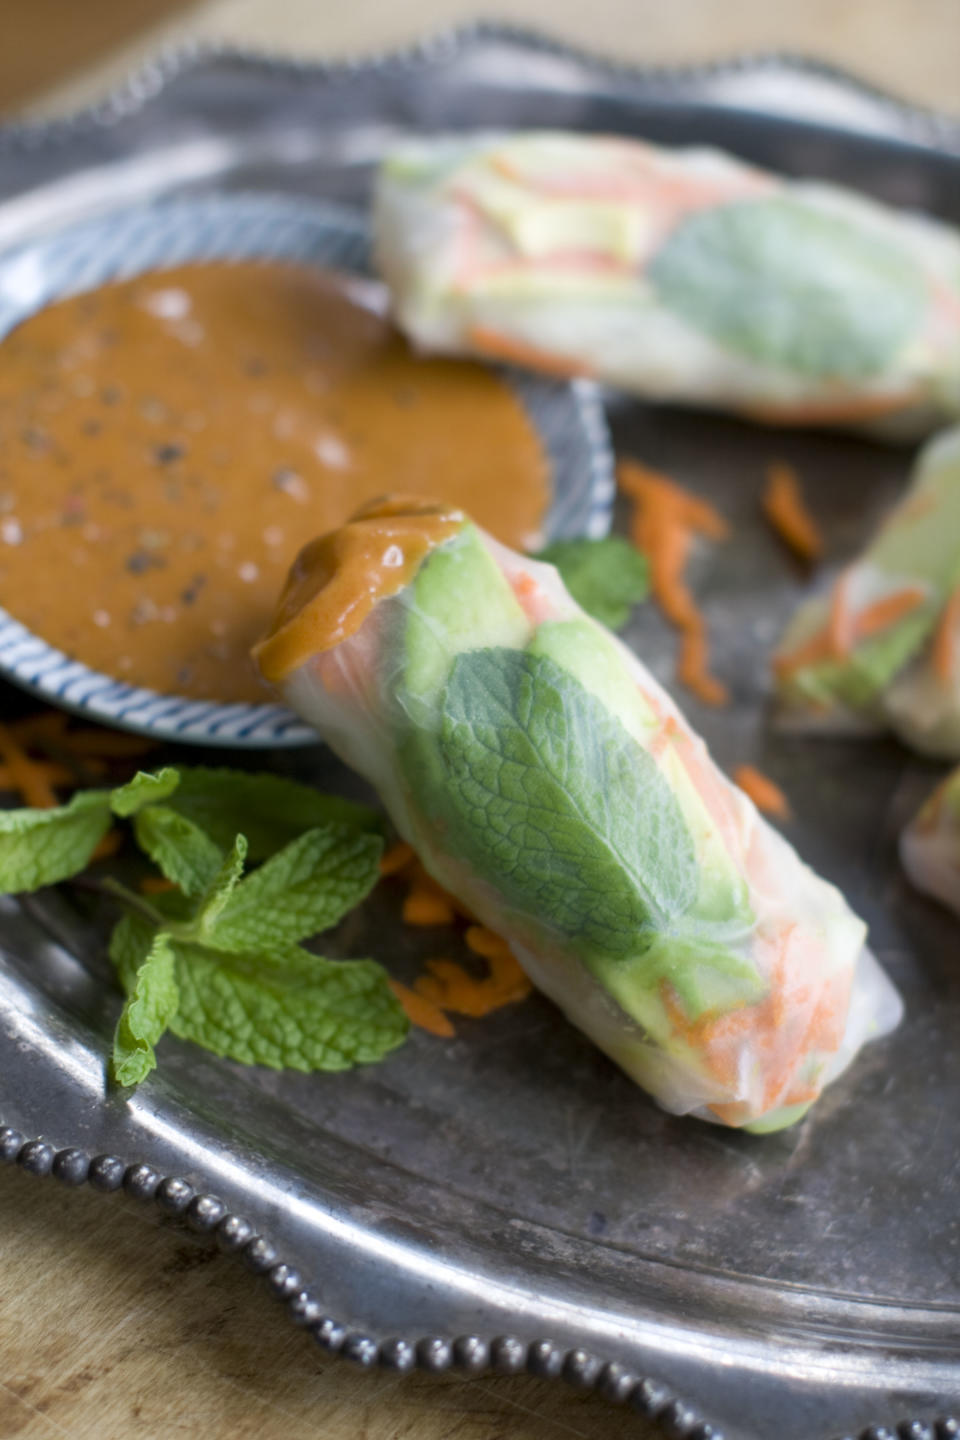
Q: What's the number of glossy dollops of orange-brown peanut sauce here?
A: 1